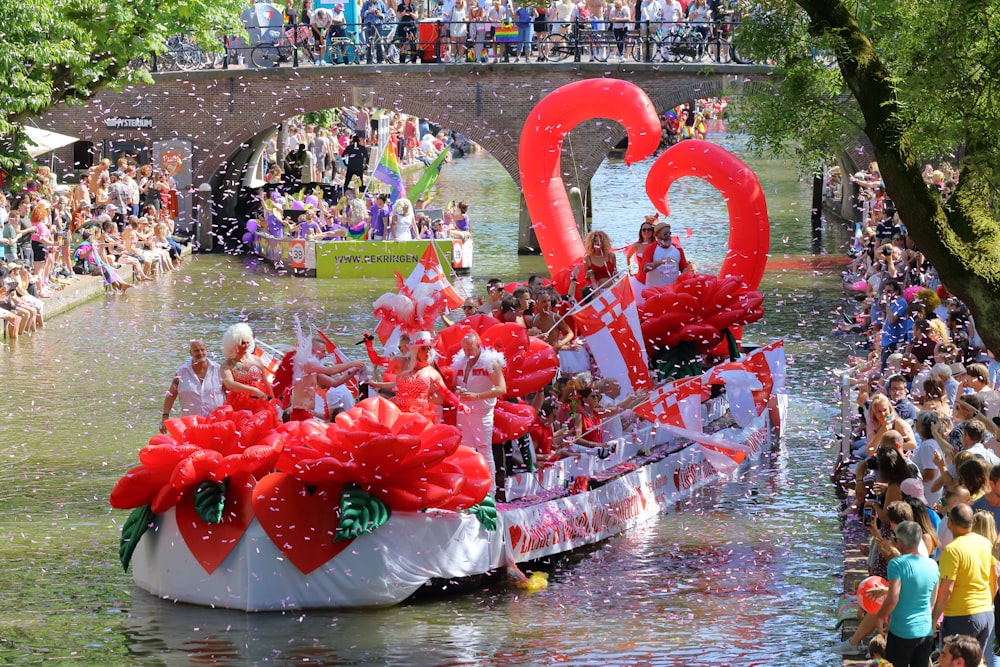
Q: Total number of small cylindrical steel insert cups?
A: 0